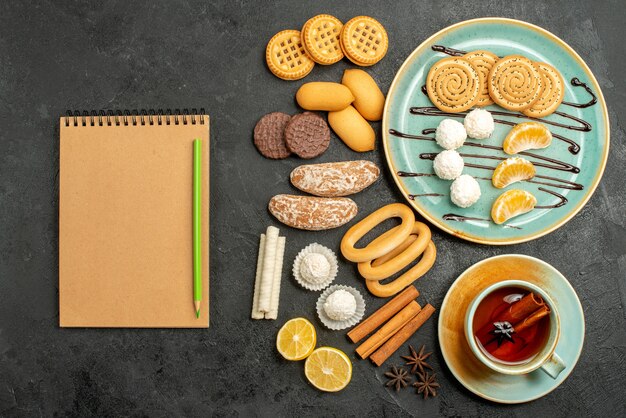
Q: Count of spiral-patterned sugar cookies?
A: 4